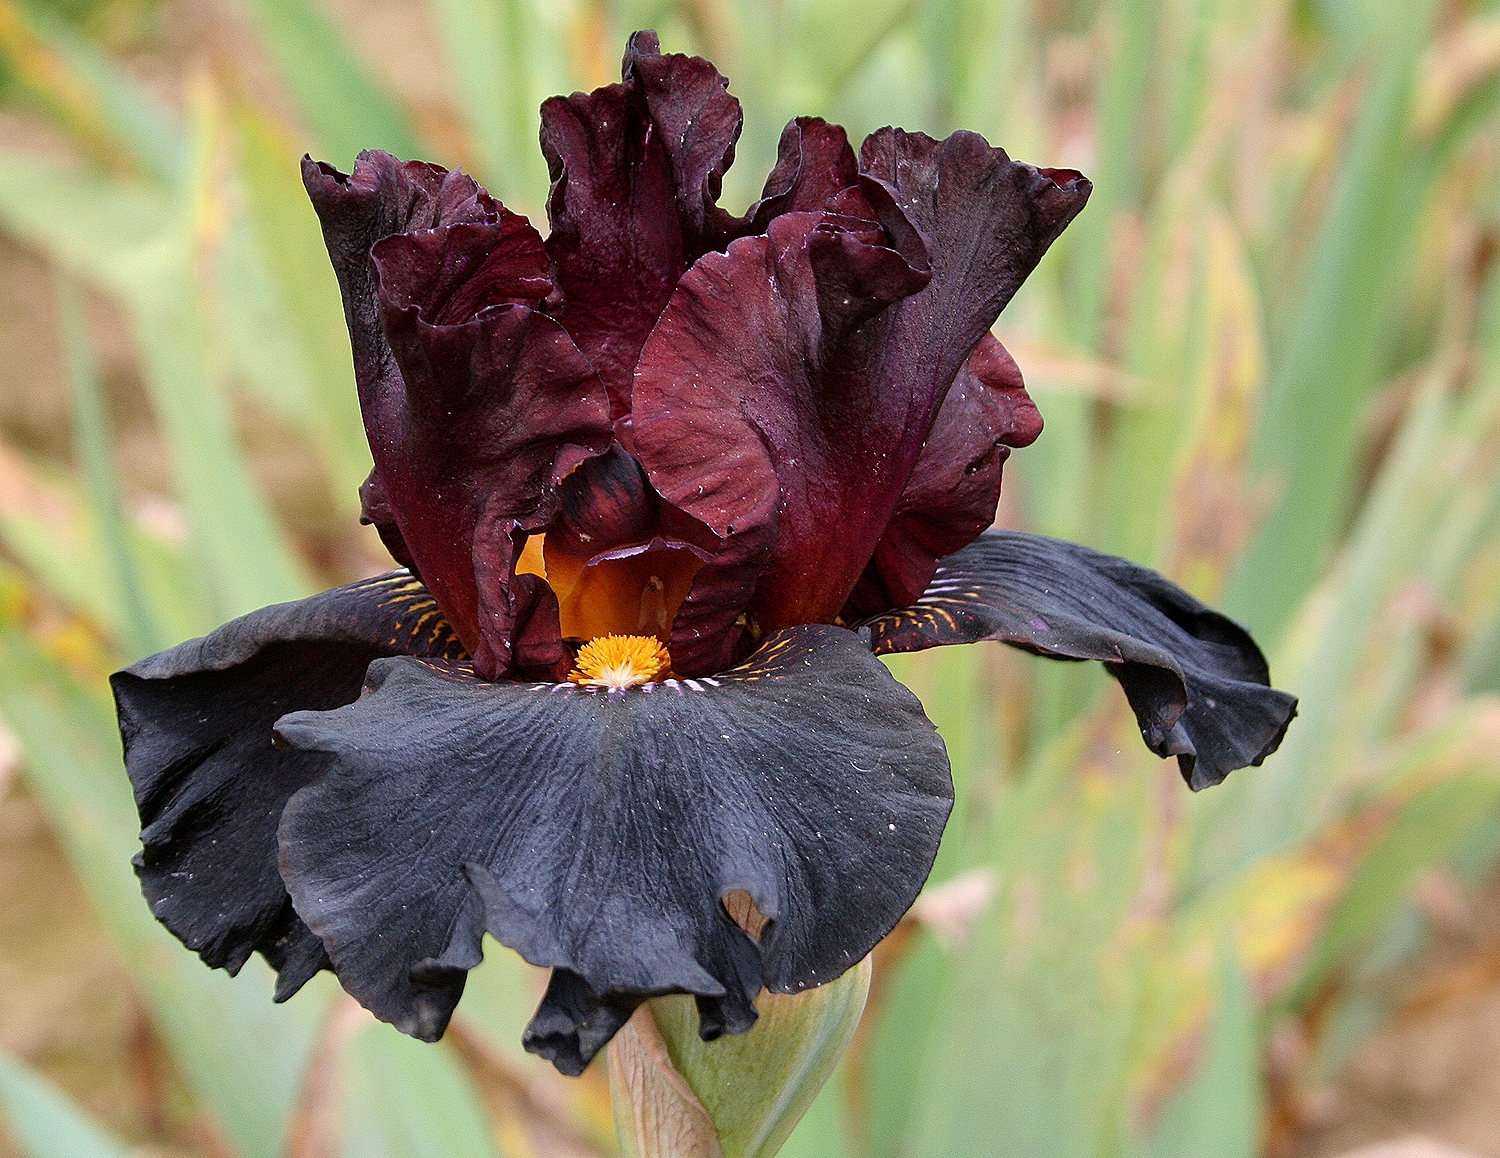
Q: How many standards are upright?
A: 3